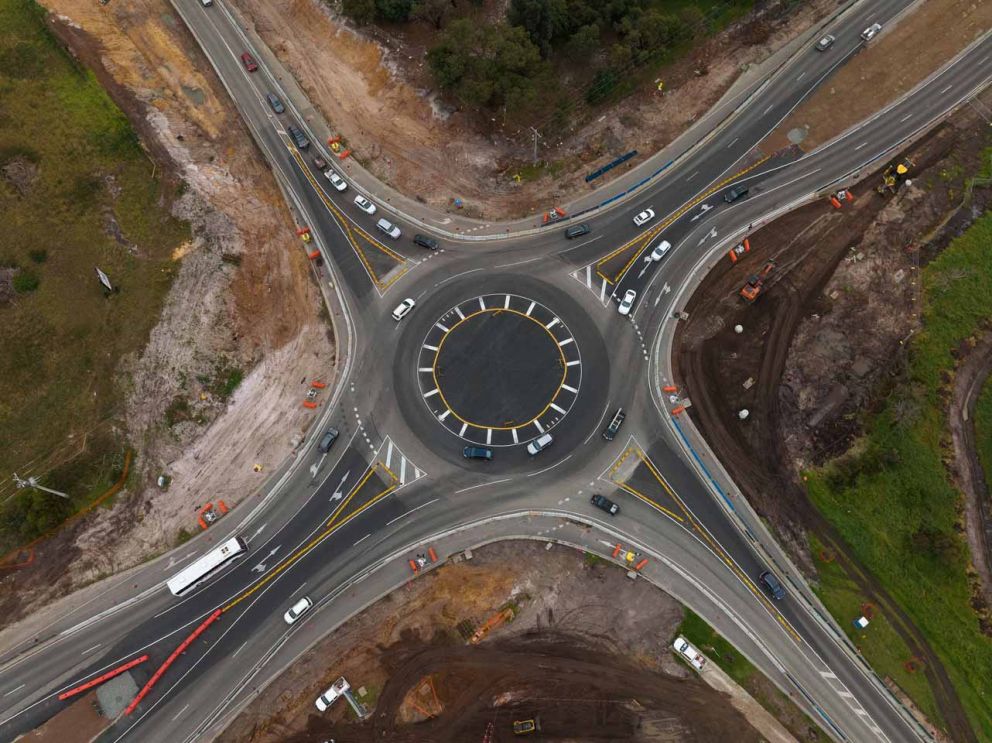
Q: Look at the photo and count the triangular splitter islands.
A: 4